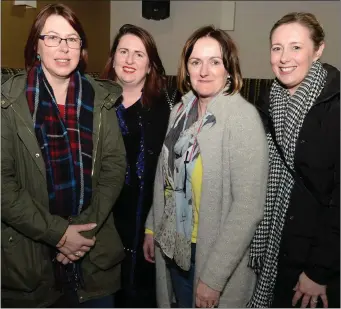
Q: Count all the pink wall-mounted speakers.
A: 0